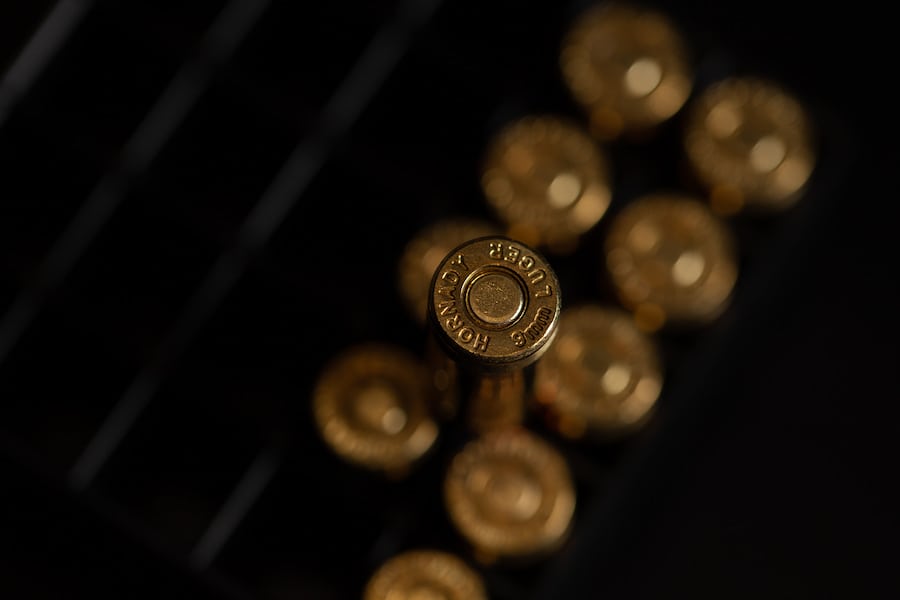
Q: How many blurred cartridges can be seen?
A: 9